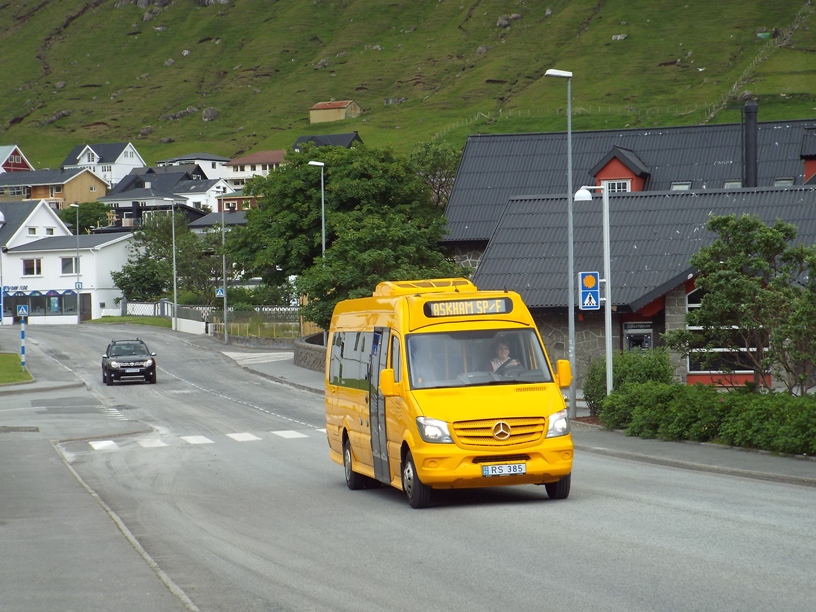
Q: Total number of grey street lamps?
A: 5